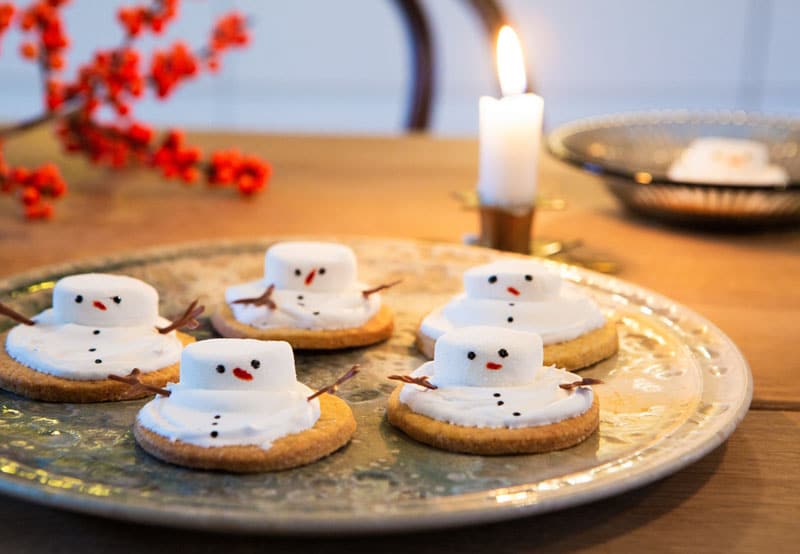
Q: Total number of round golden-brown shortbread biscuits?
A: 5